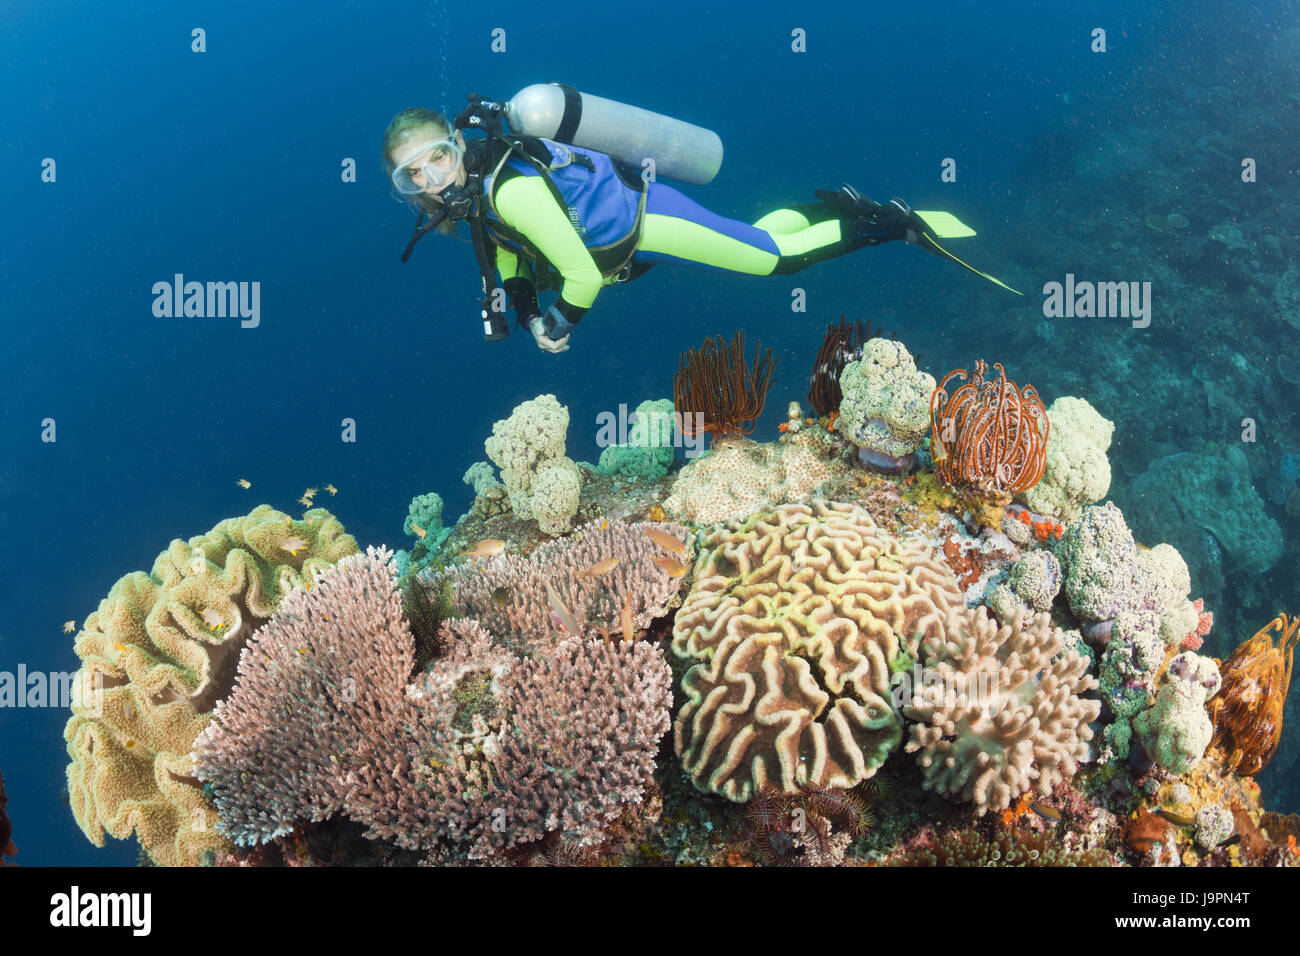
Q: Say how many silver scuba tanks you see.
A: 1